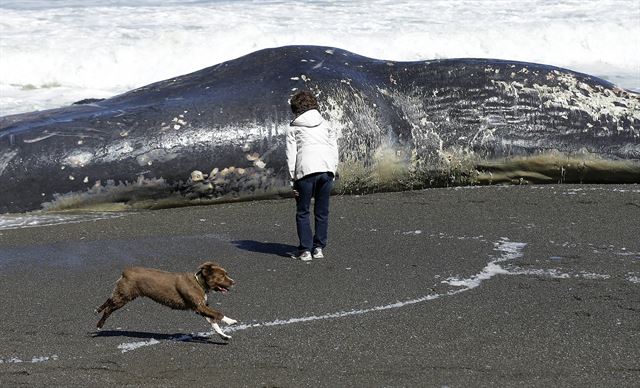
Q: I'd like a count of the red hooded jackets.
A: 0